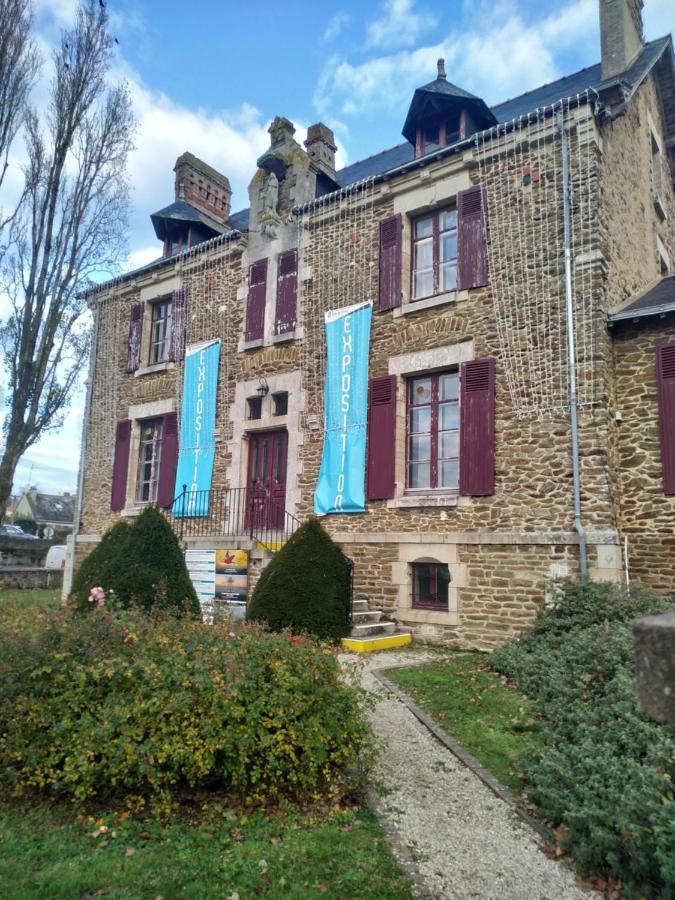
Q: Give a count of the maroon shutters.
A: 11